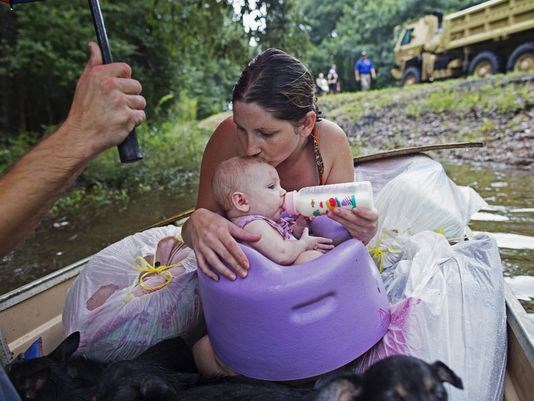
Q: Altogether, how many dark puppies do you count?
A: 3